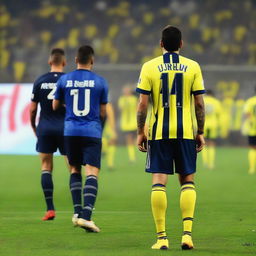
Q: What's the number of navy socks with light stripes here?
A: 3